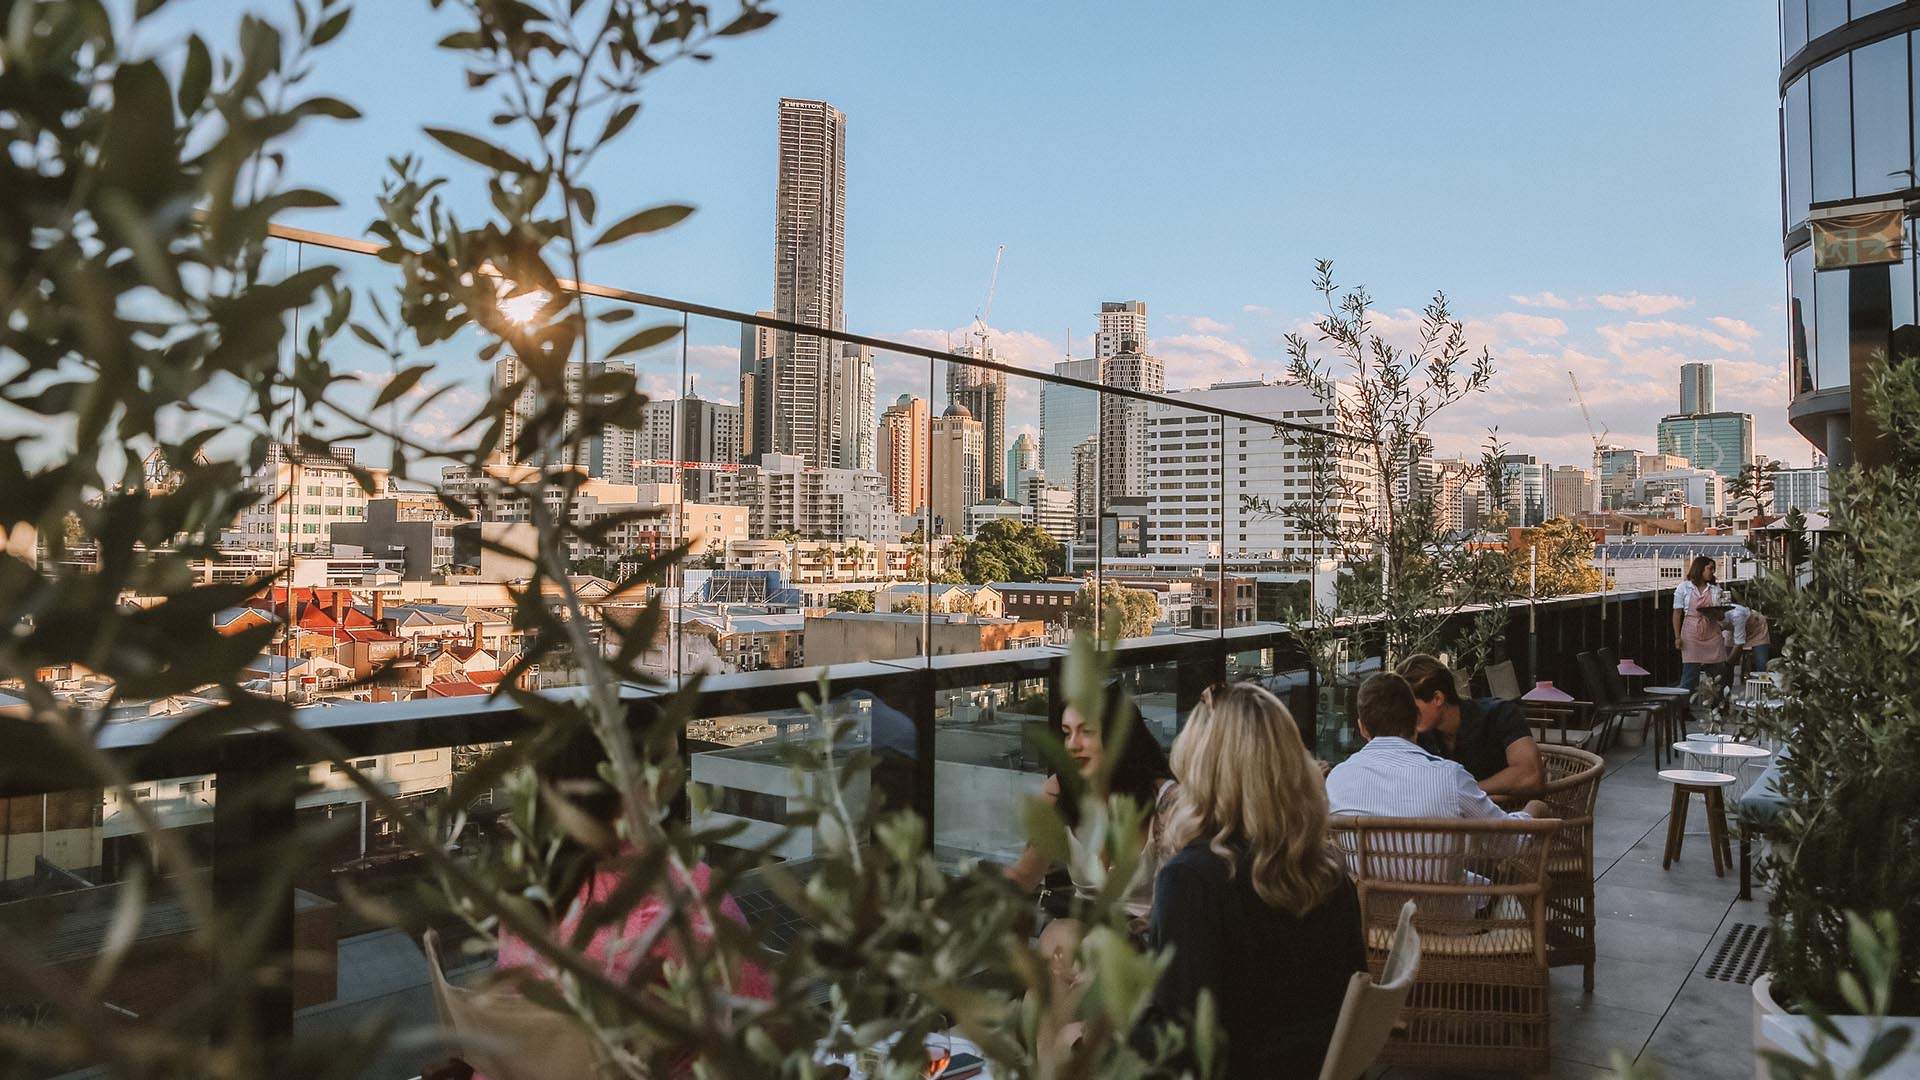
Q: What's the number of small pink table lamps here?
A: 2